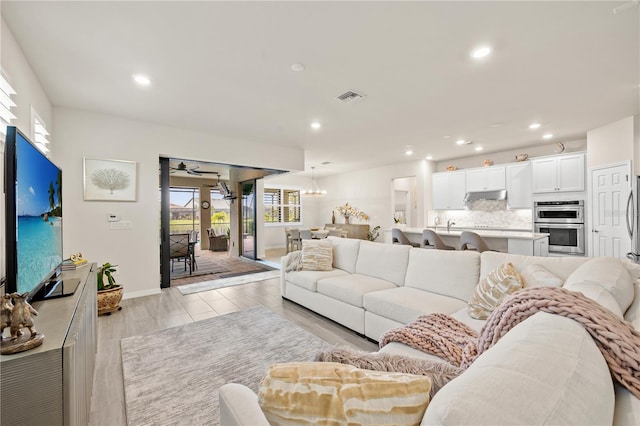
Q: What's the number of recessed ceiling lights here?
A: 9